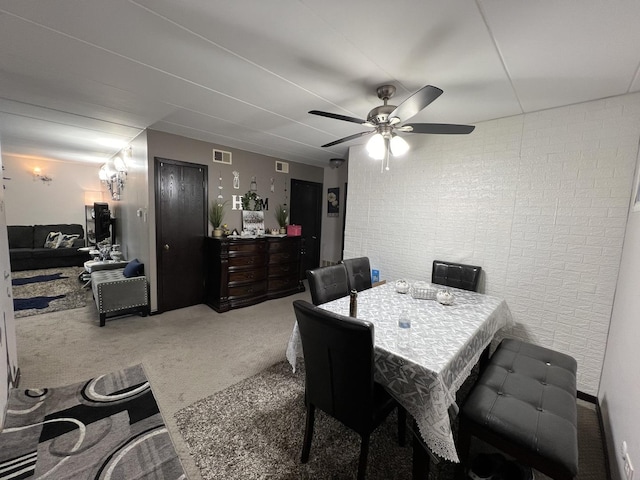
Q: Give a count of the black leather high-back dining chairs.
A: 4